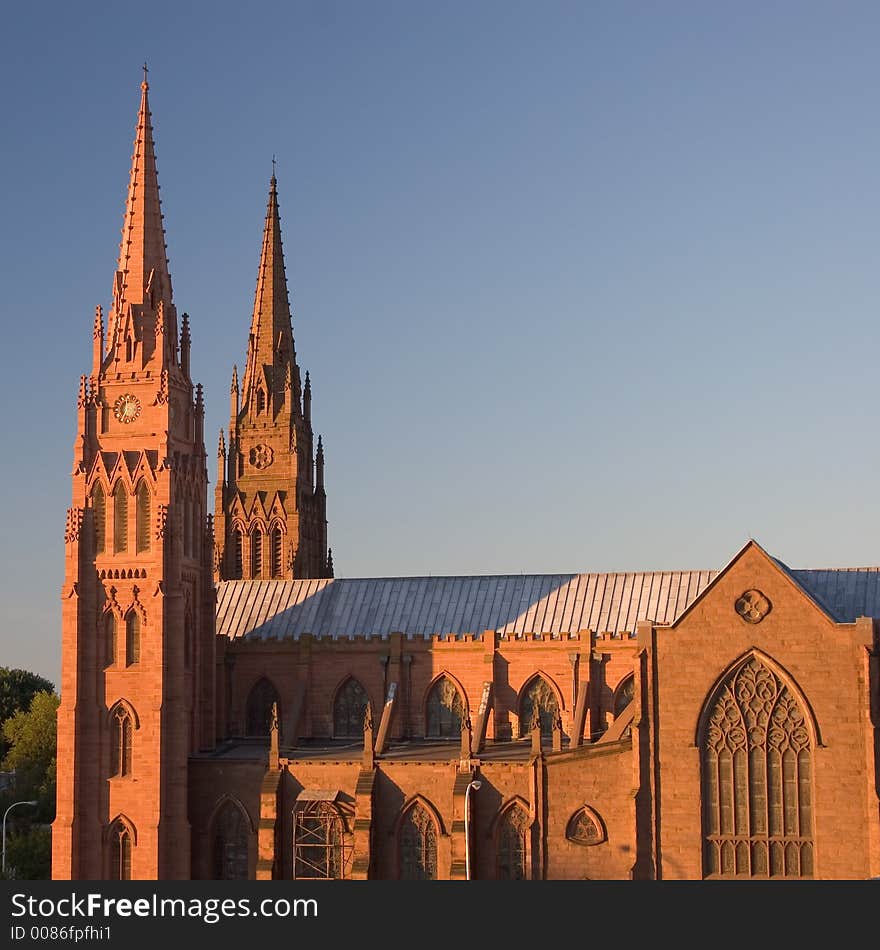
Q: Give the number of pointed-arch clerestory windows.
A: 5